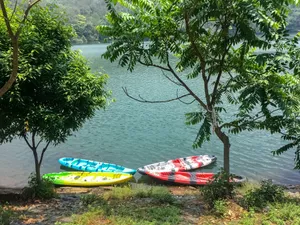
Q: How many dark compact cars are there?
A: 0